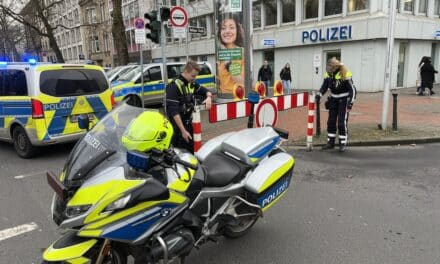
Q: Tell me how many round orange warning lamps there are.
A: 3